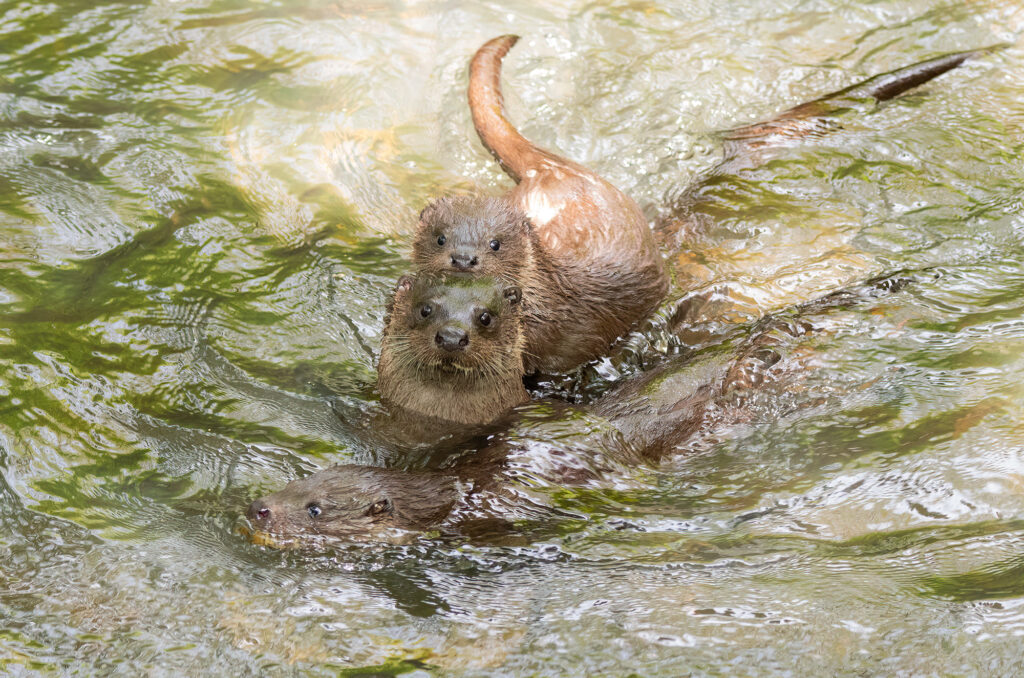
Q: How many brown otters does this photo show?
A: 3